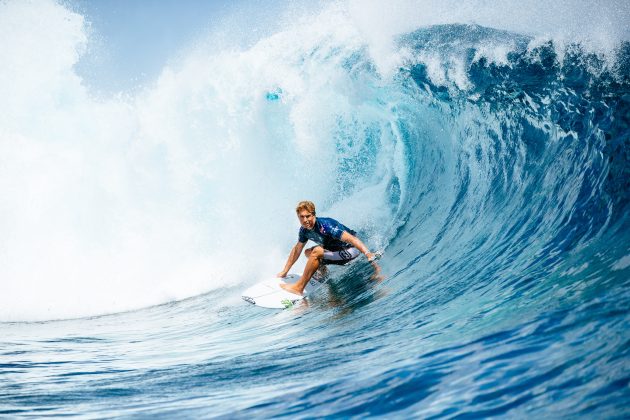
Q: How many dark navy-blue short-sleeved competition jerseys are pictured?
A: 1